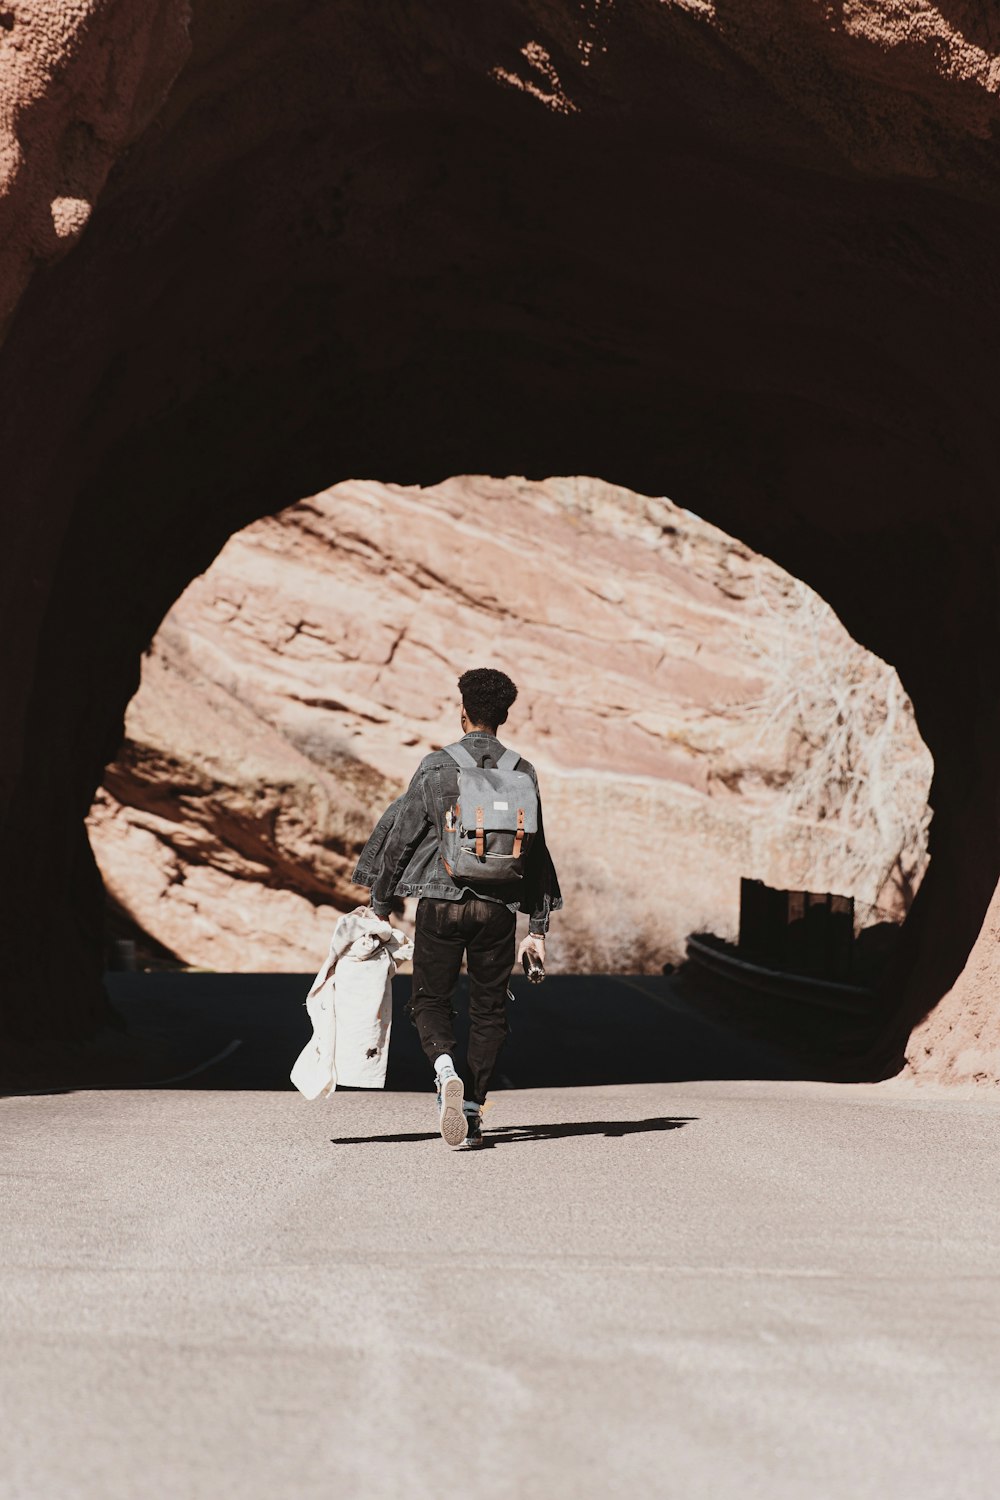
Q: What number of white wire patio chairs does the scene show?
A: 0